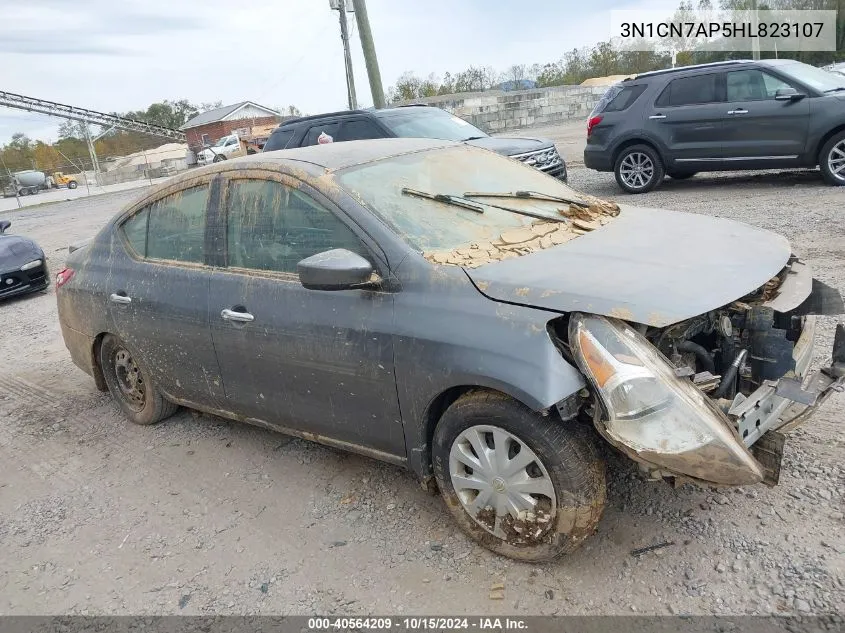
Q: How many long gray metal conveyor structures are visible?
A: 1